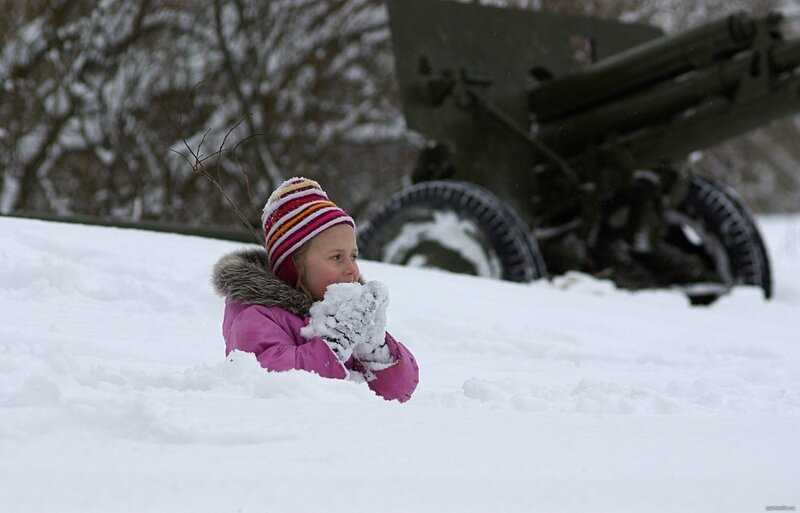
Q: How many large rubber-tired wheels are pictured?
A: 2